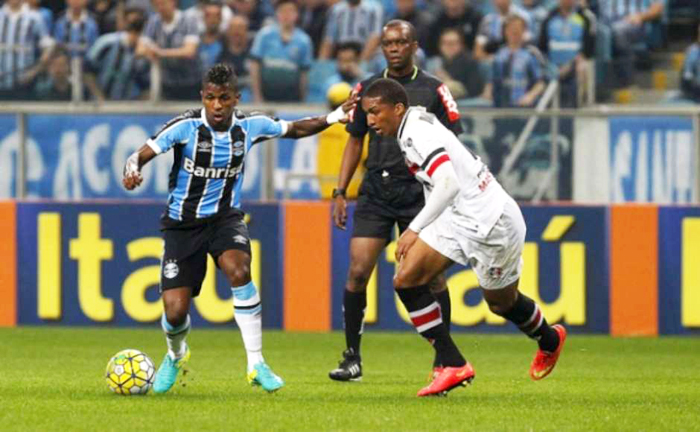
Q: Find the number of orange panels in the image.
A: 3